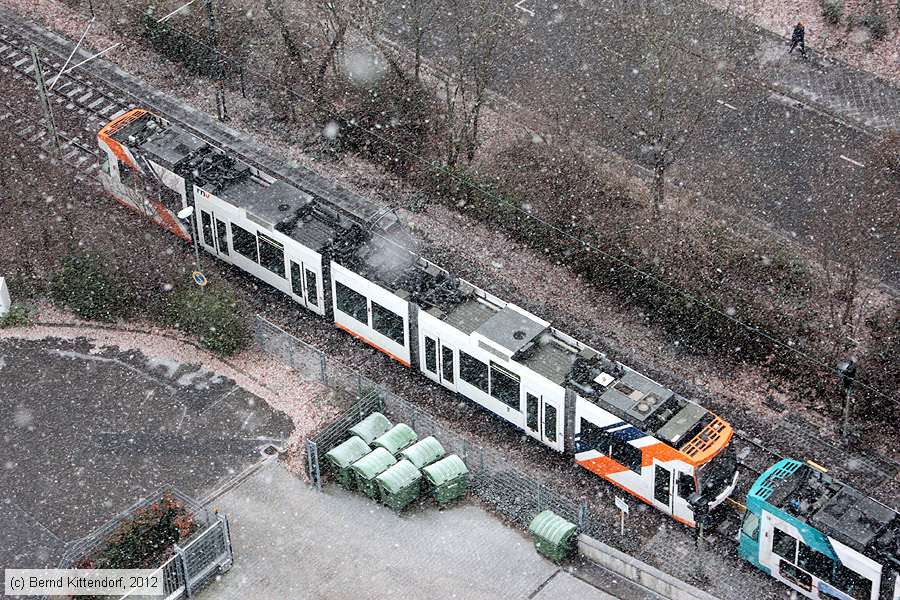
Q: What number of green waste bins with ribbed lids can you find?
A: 8